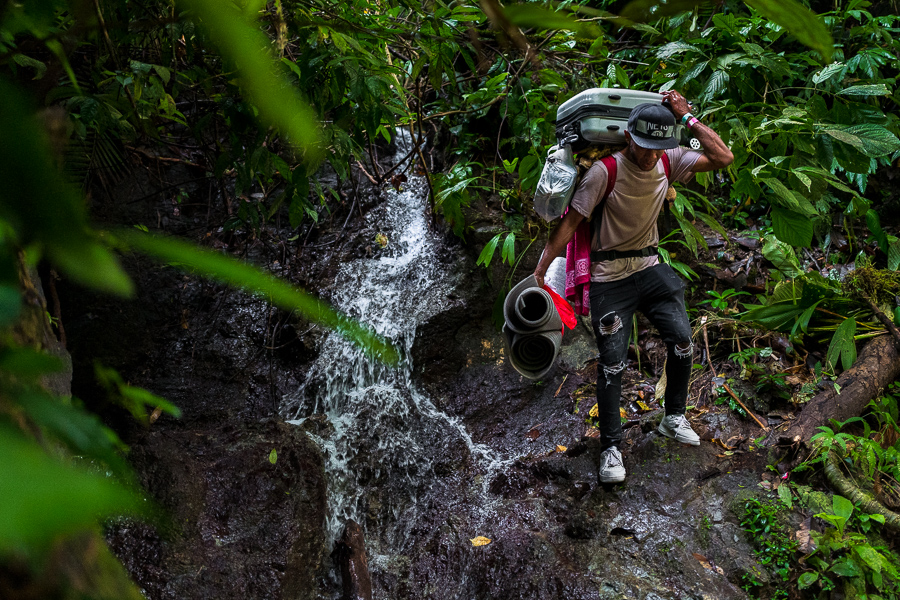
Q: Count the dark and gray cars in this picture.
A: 0